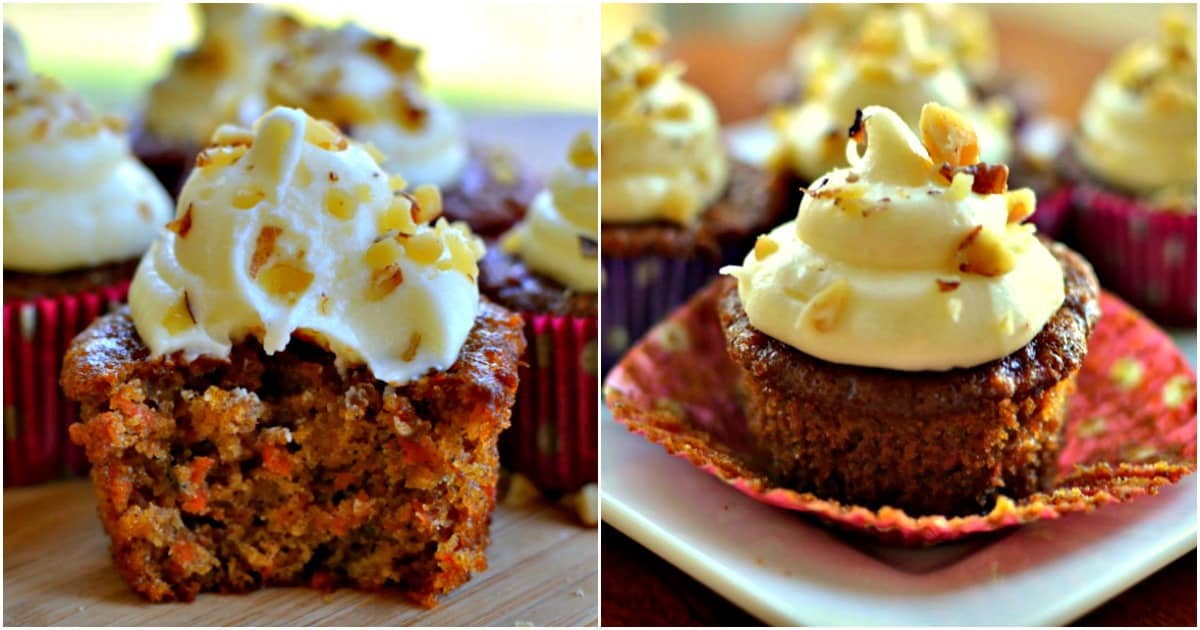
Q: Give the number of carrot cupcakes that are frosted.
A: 10